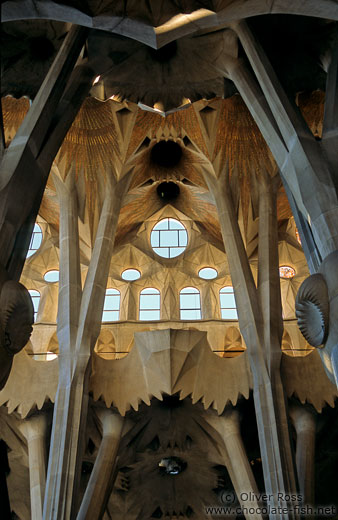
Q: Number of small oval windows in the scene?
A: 4